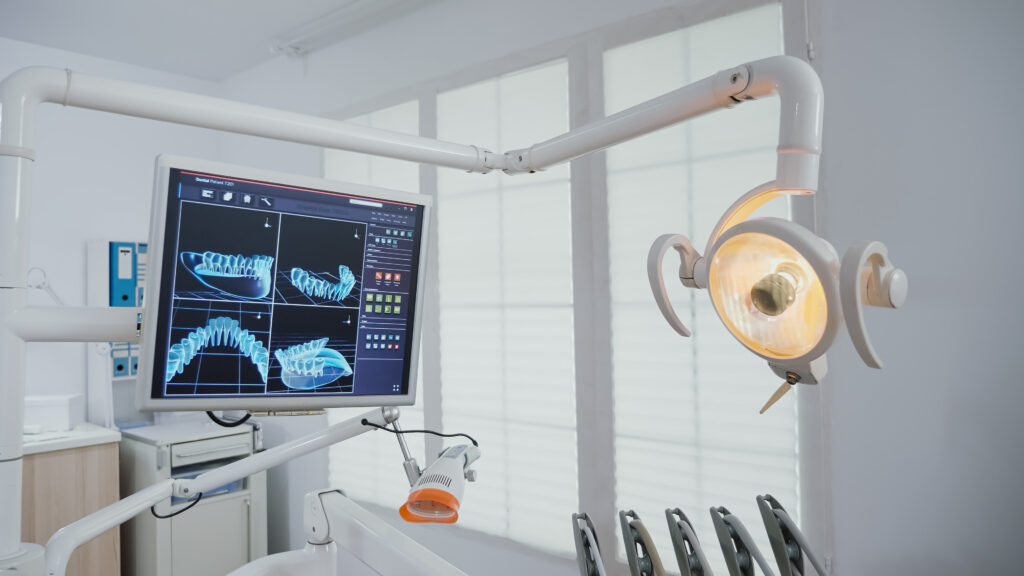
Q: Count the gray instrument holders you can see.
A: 5